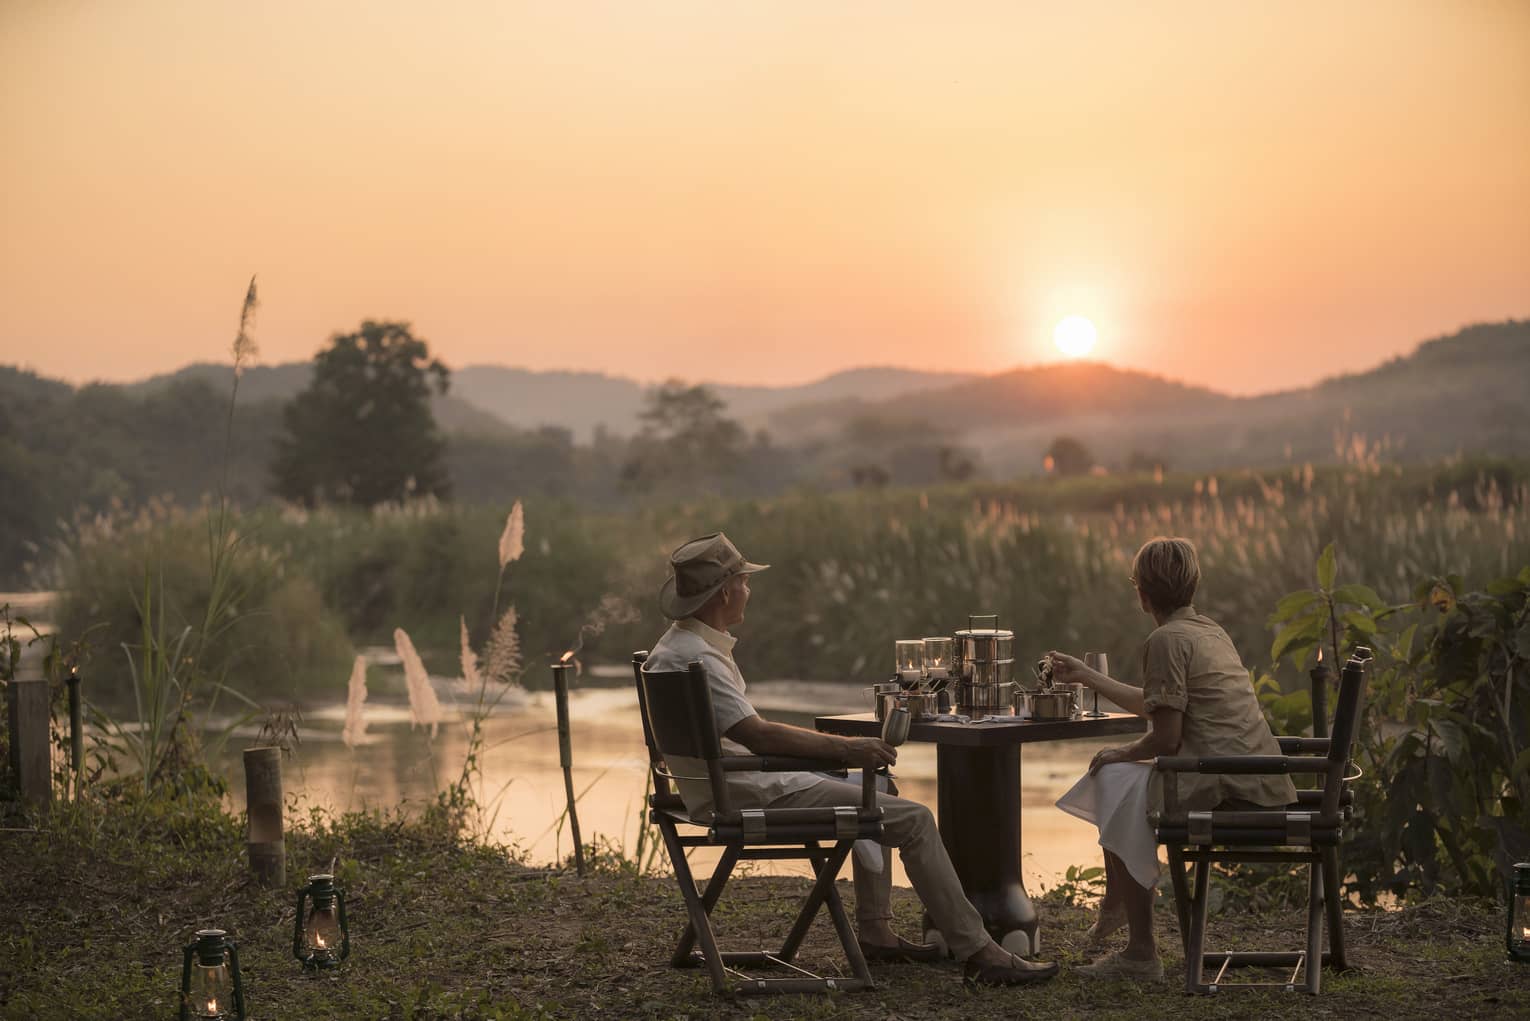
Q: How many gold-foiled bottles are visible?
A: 0